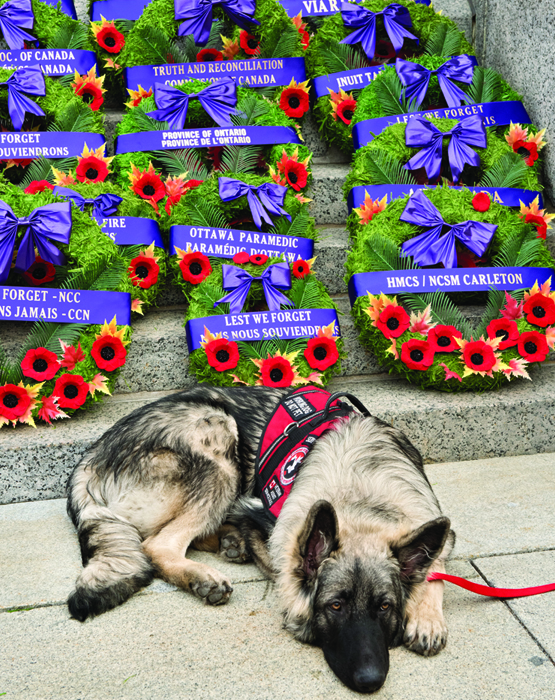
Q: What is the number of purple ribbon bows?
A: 12